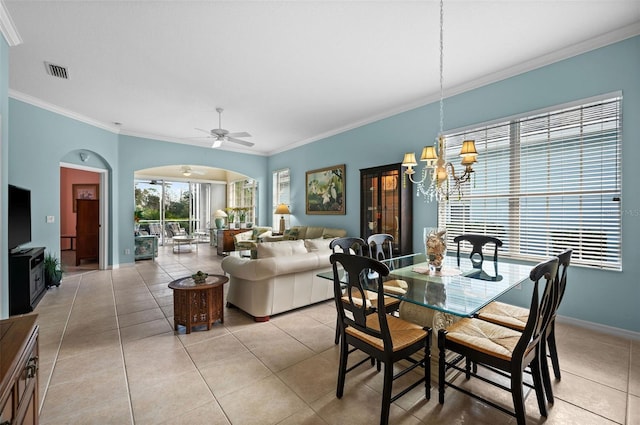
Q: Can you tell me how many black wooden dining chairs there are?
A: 6